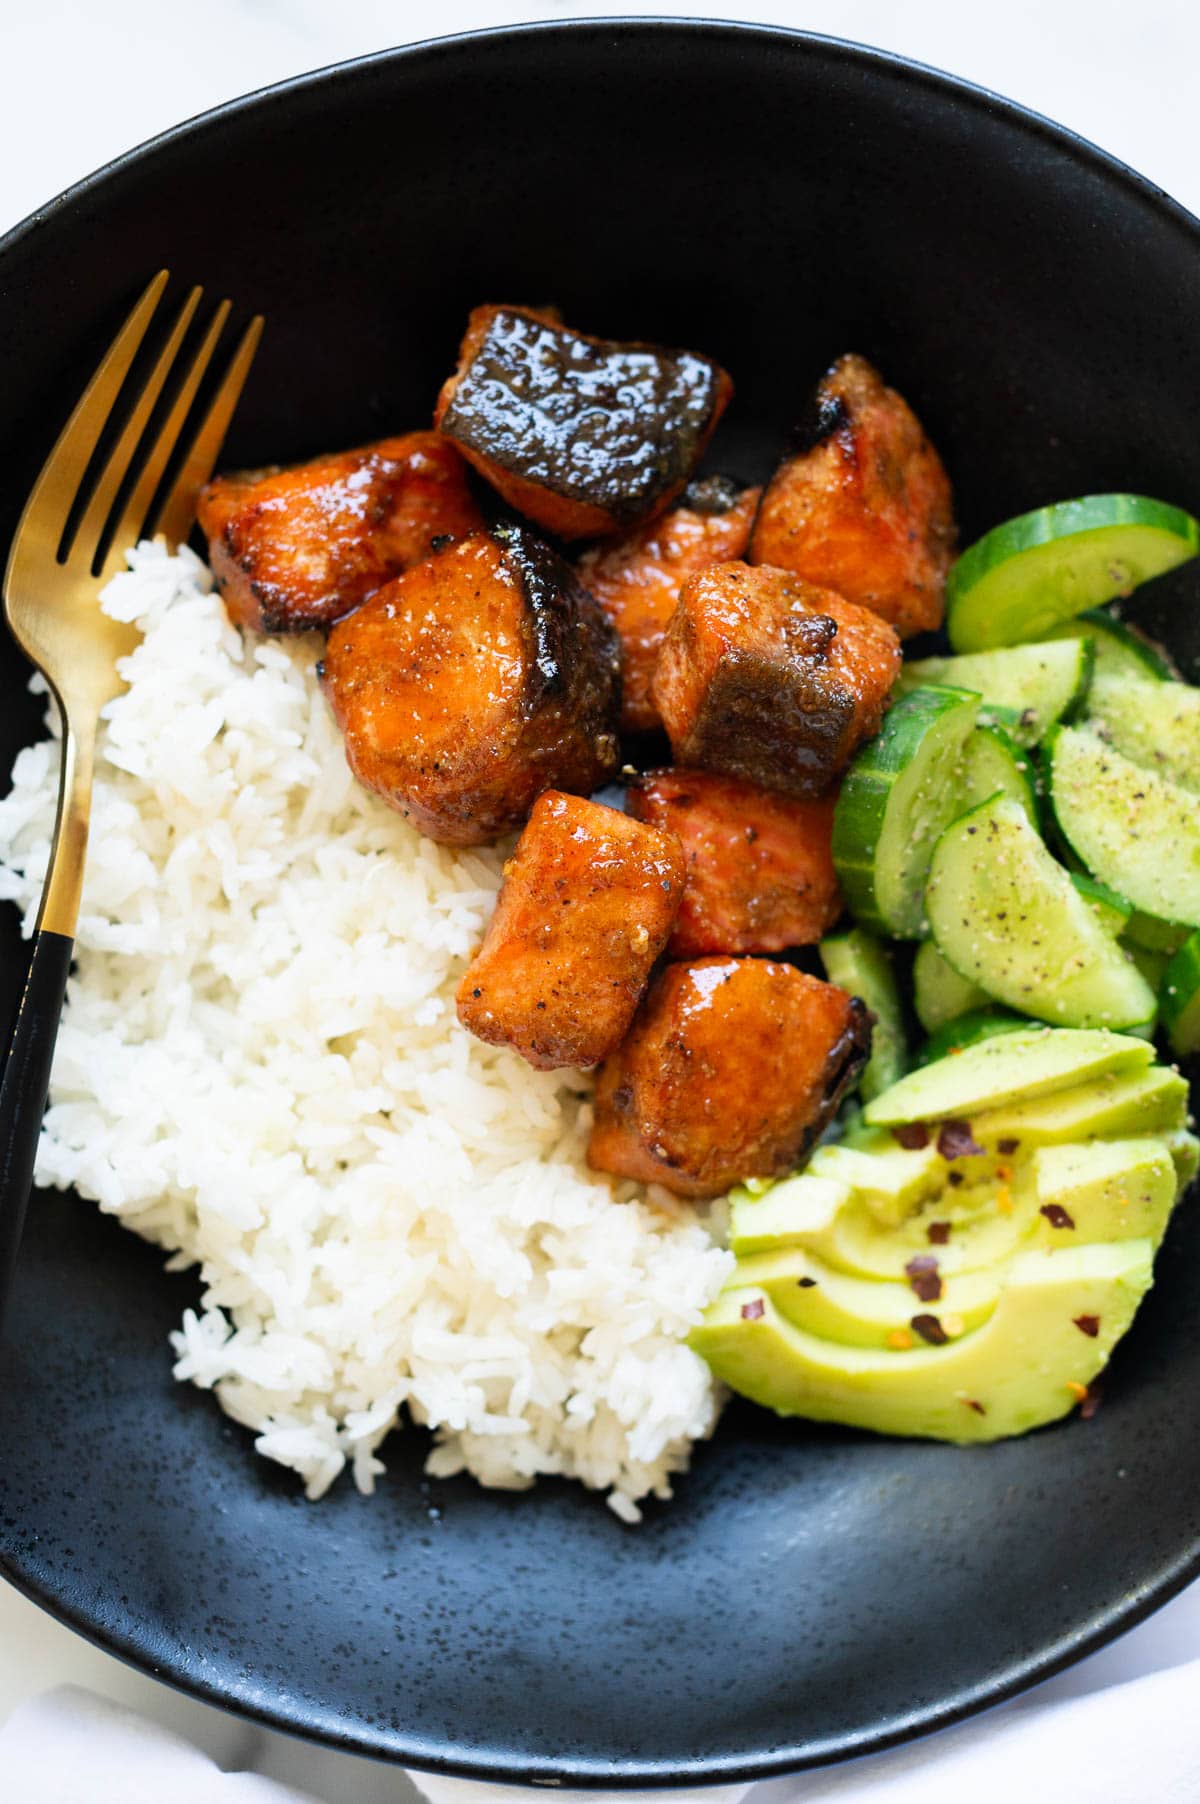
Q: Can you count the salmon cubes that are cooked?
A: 9